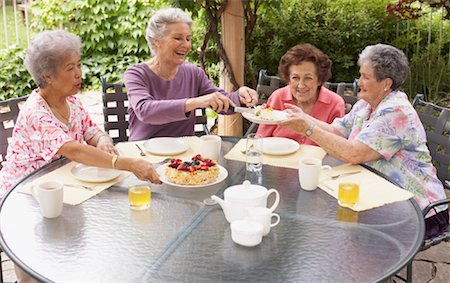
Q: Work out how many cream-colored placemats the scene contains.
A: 4